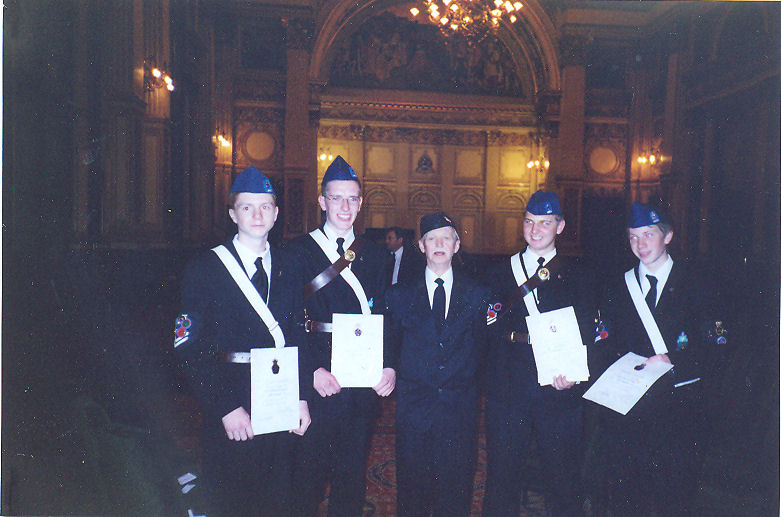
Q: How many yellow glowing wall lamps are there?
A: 5